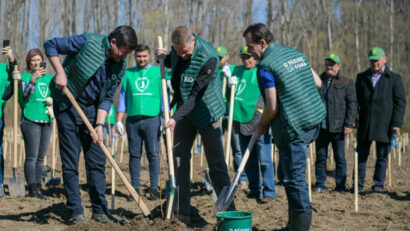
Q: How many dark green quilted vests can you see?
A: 3